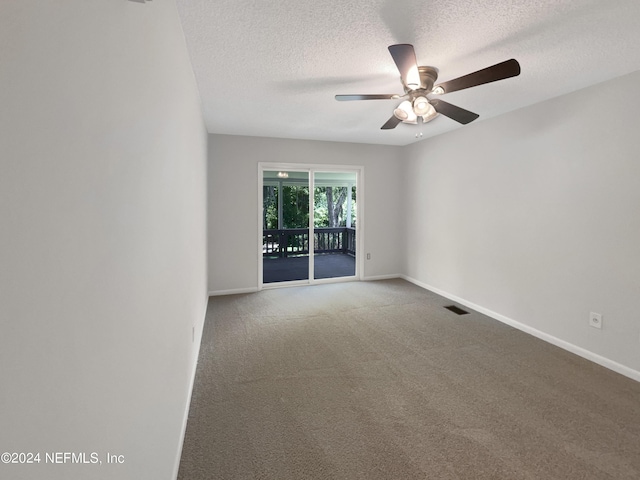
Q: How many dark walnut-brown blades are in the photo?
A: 5